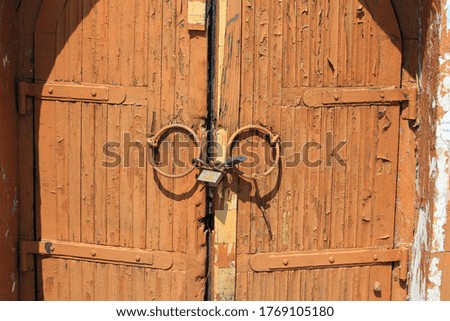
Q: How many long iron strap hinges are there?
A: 4